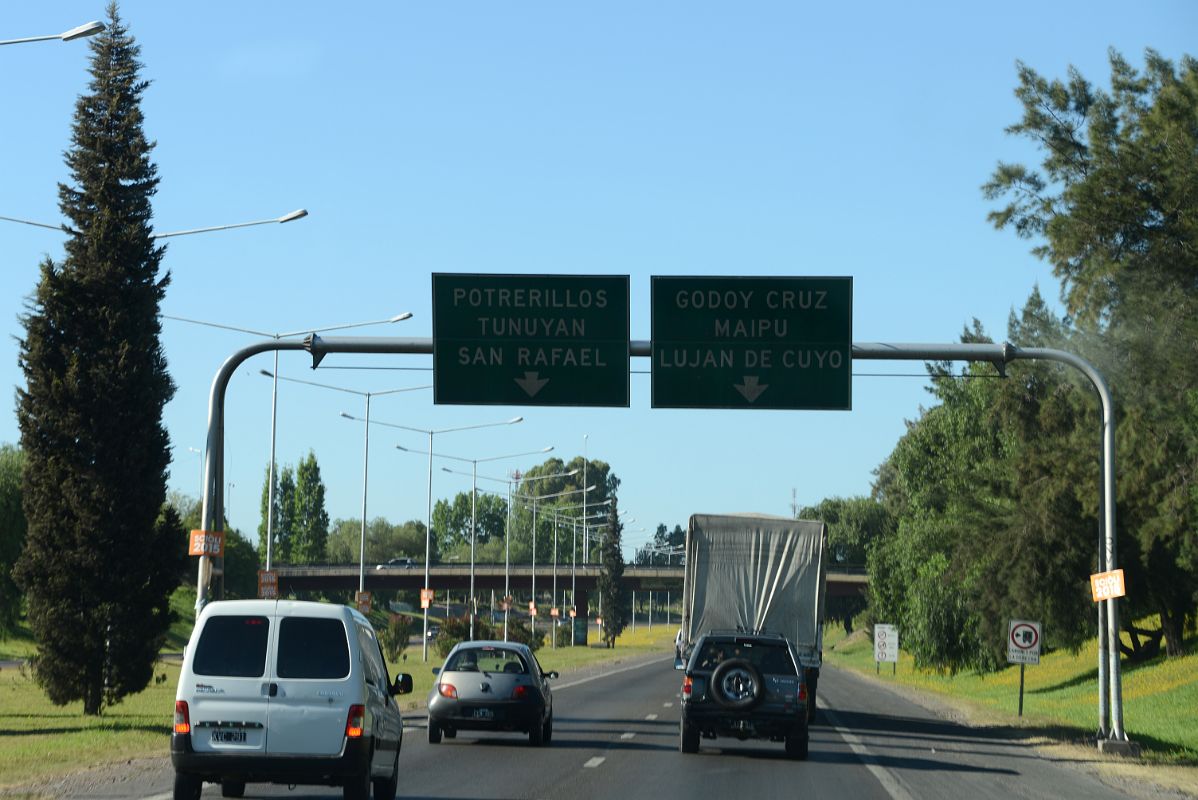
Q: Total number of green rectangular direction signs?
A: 2